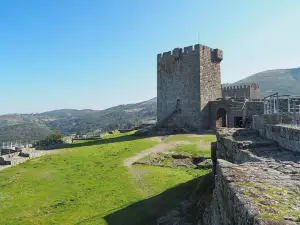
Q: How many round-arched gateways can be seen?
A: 1